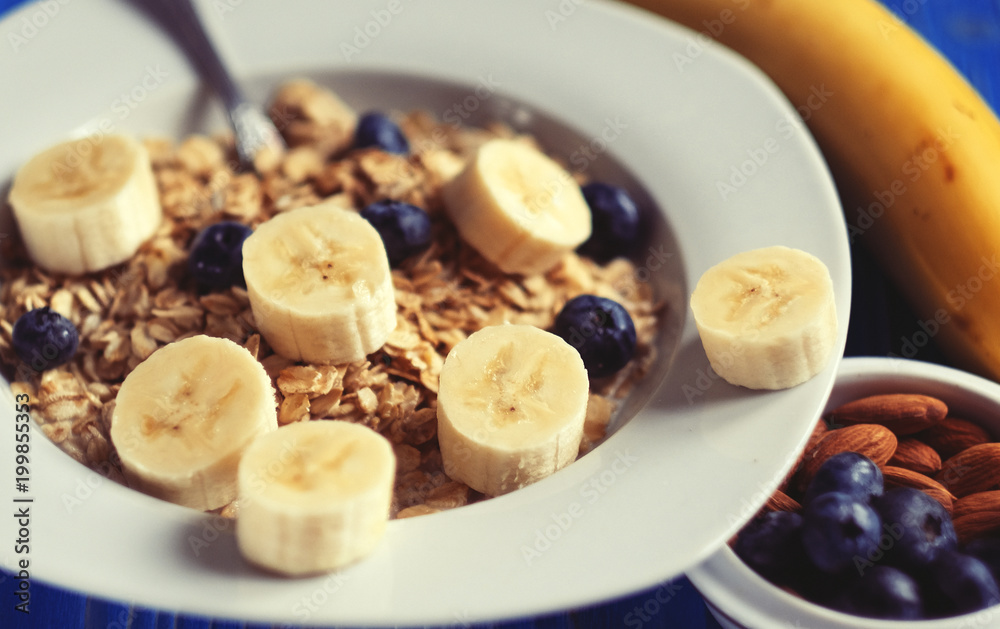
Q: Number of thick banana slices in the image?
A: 7